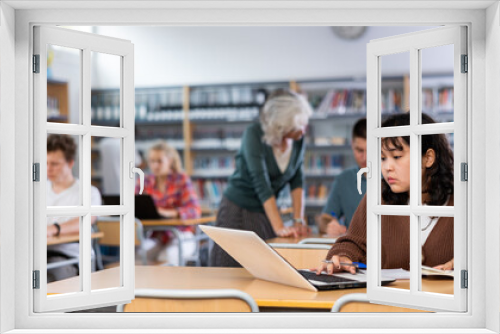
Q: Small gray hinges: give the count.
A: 6